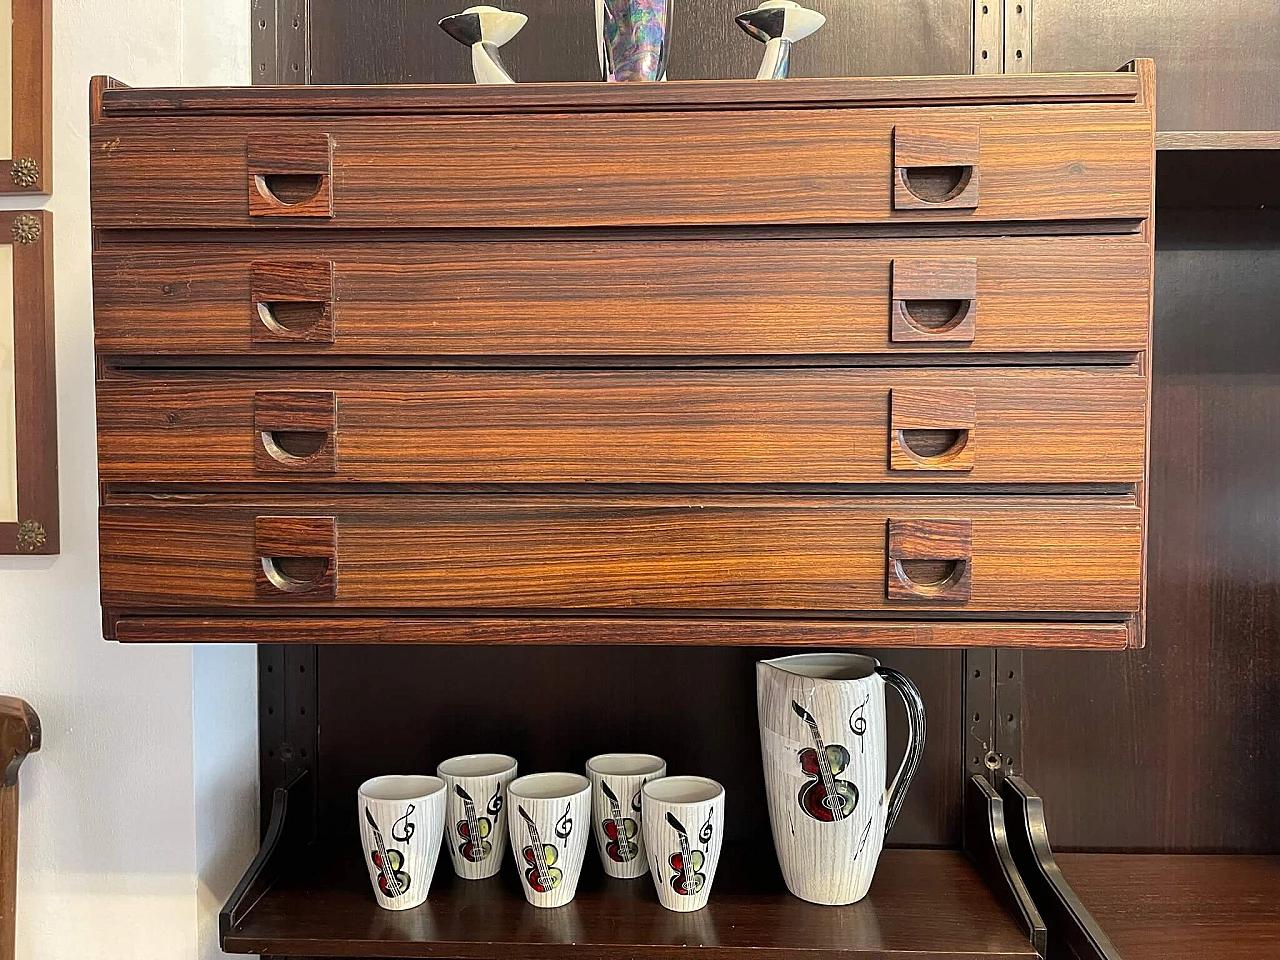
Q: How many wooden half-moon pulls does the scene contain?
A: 8